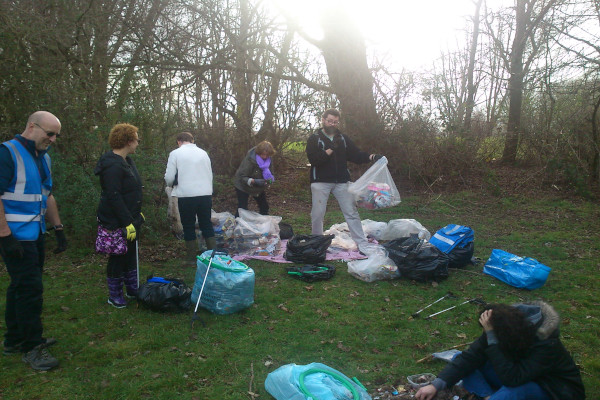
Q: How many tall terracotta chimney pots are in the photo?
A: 0